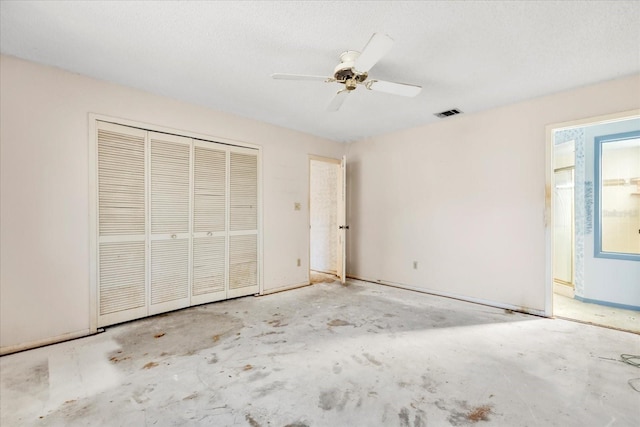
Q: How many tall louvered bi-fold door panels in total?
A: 4